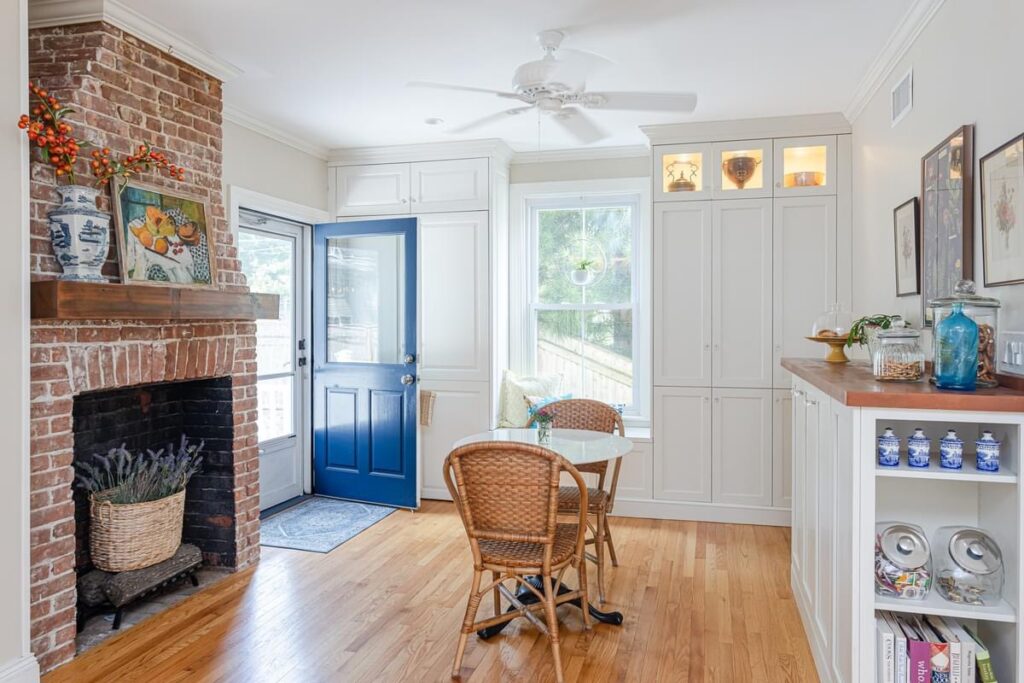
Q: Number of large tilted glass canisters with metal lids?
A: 2